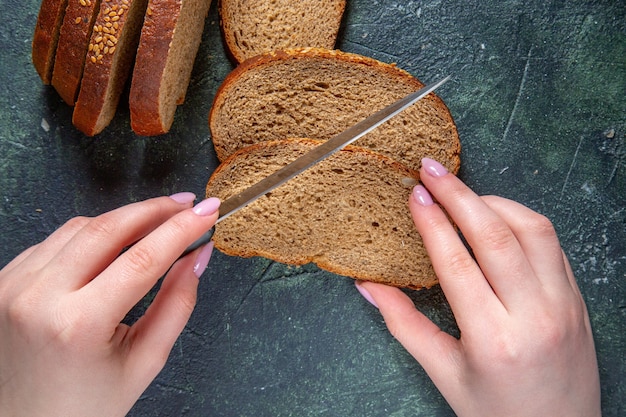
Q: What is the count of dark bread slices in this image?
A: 7